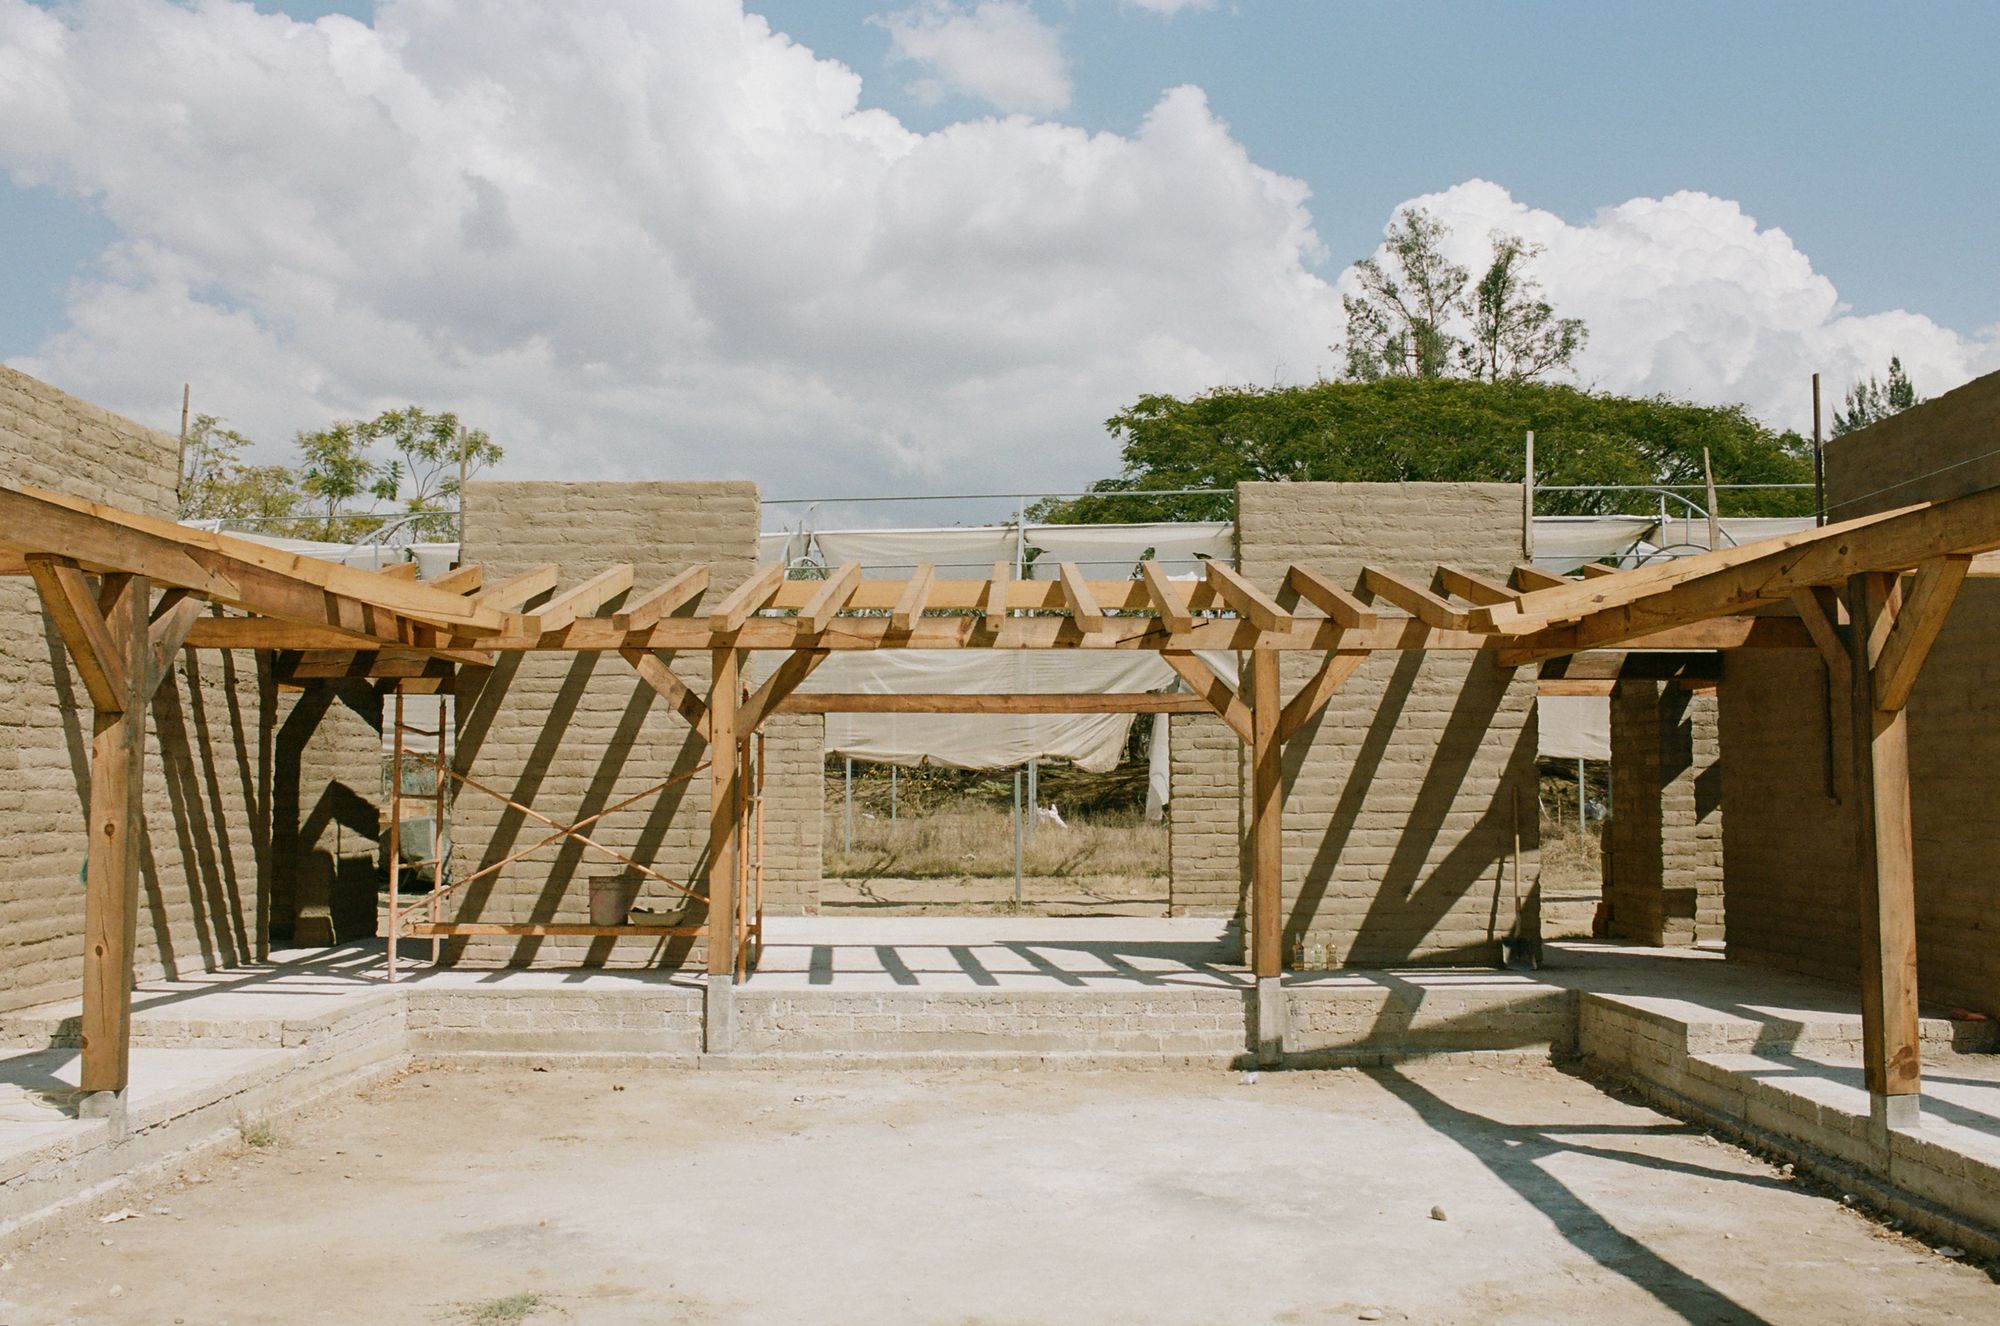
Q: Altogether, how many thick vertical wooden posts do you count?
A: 4